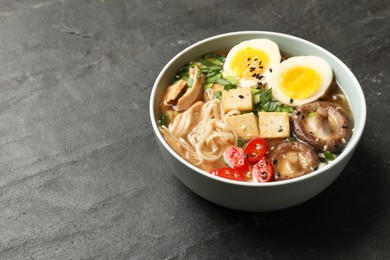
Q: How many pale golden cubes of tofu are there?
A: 3